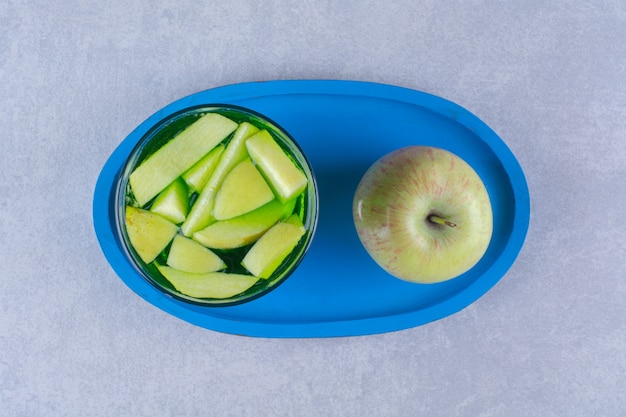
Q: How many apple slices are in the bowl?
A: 11